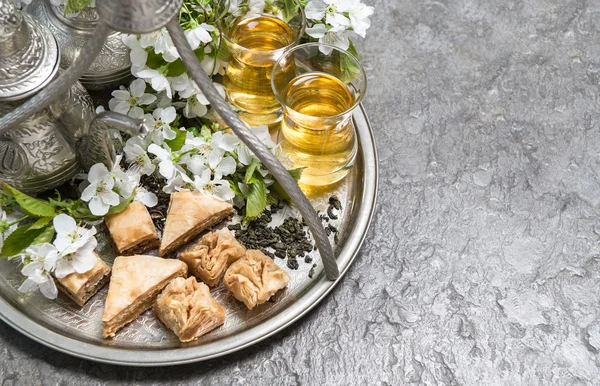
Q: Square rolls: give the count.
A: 2